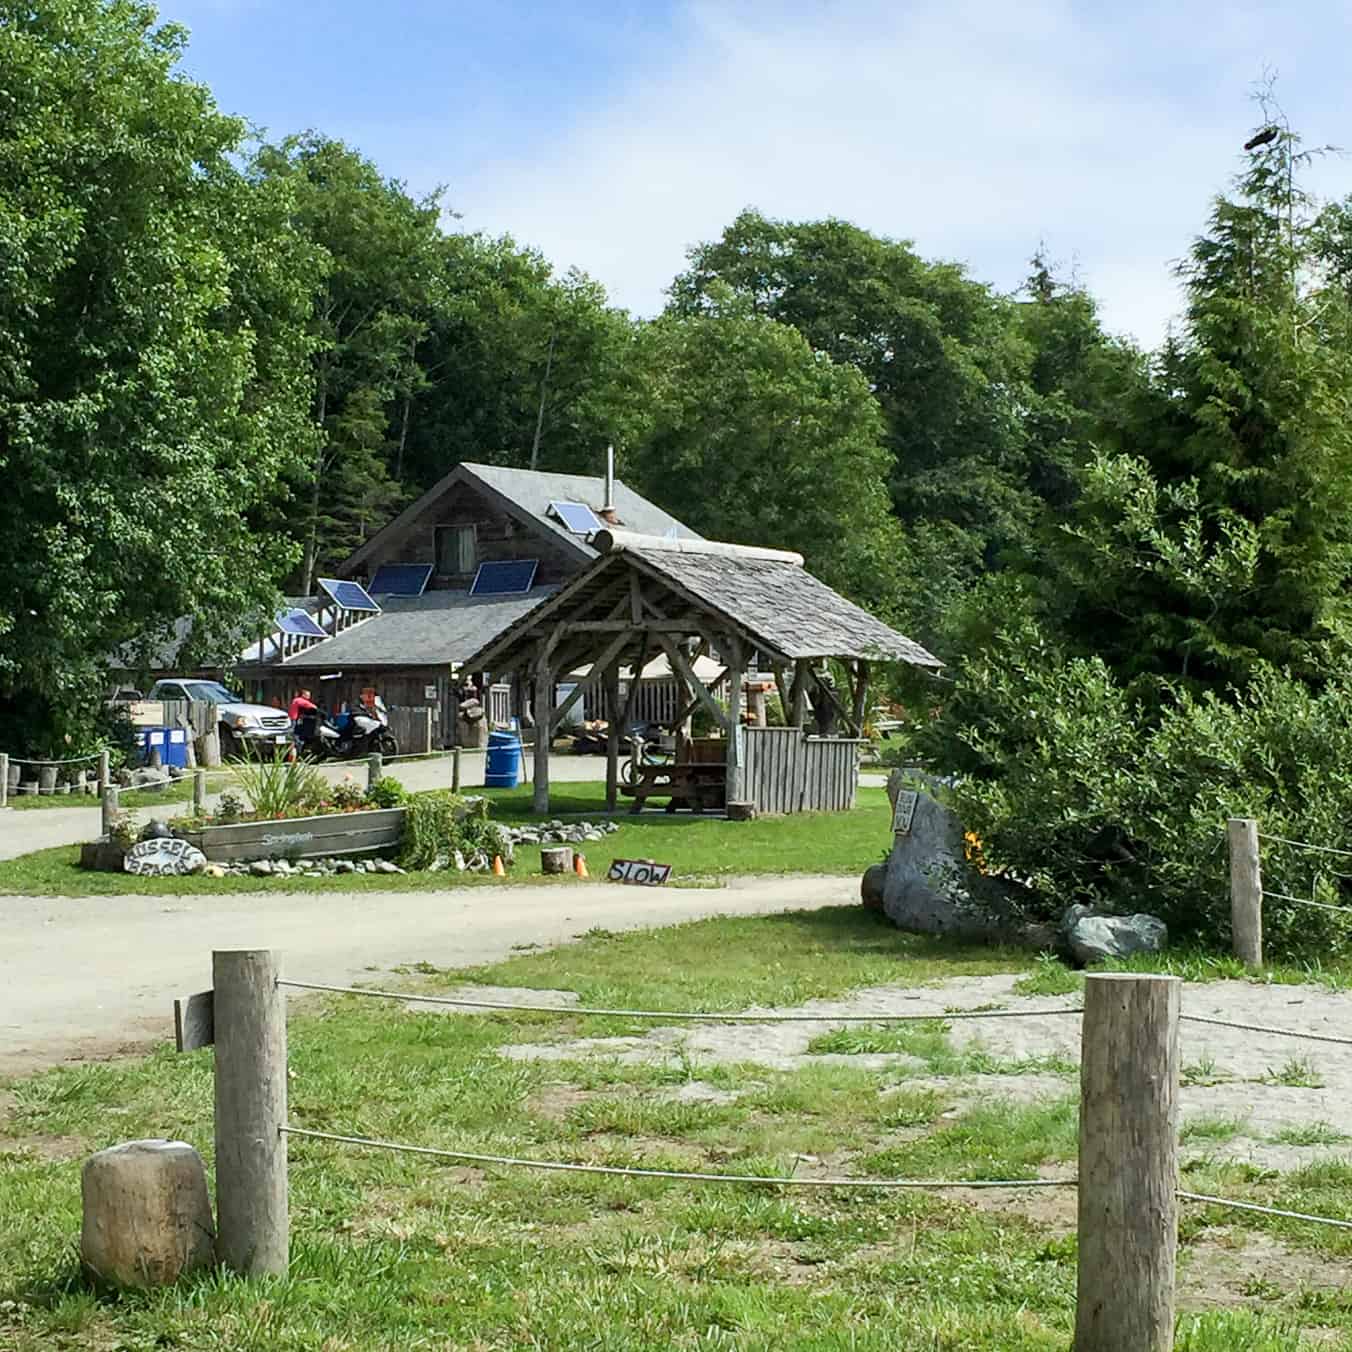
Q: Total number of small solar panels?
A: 5